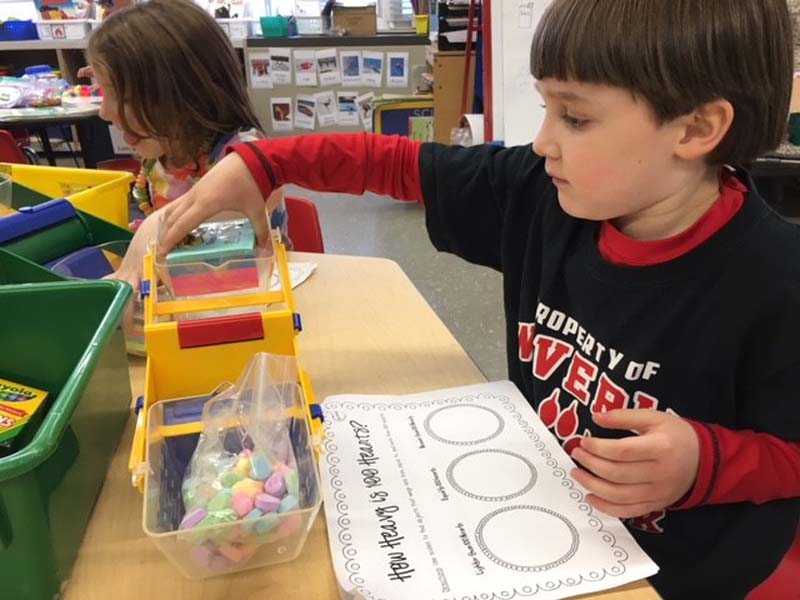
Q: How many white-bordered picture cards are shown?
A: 12